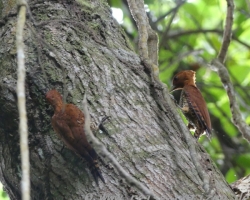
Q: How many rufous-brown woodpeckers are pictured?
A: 2